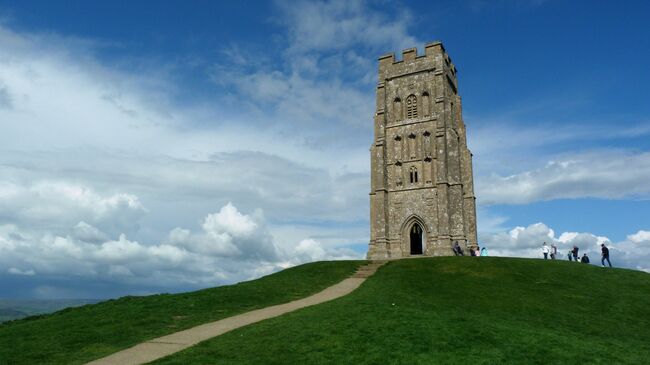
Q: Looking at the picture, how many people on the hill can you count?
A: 11